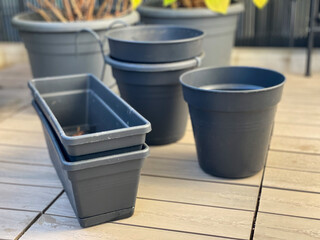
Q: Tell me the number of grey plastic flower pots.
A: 7